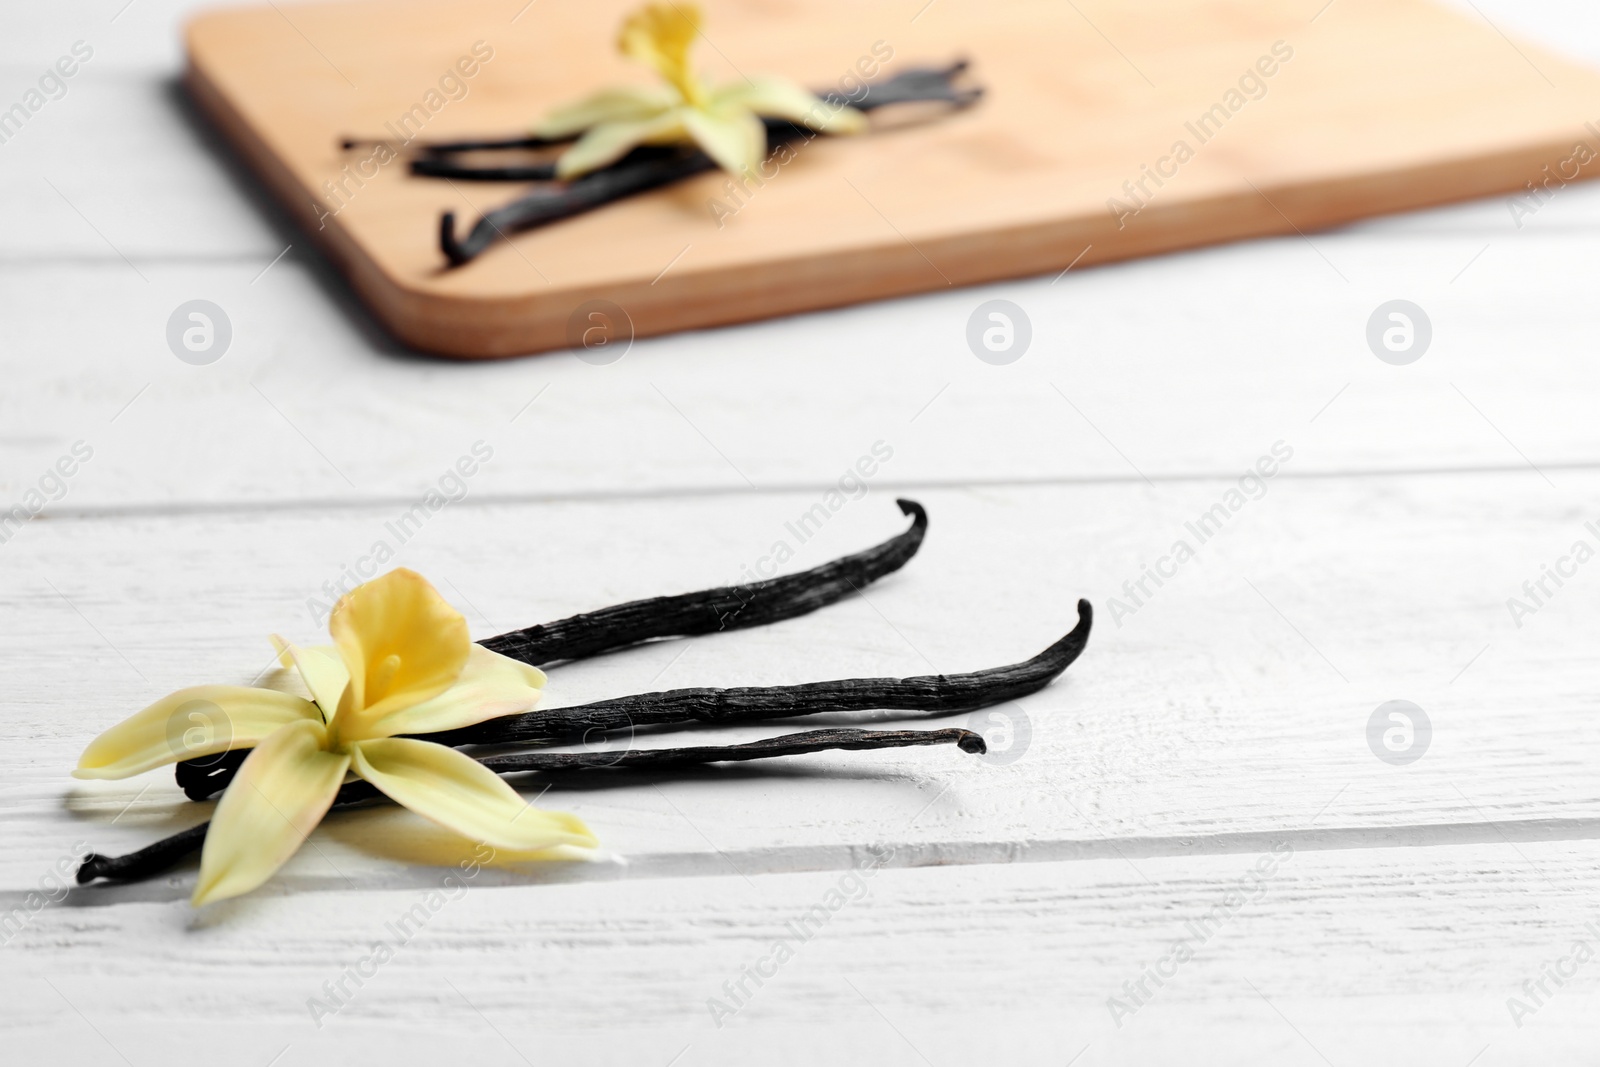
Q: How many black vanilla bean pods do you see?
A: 6